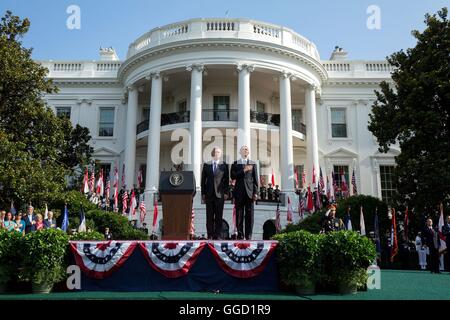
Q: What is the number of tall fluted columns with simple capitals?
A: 6